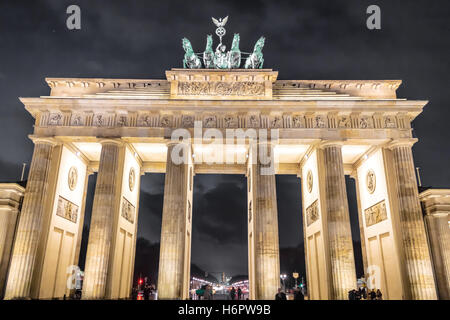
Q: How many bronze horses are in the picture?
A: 4